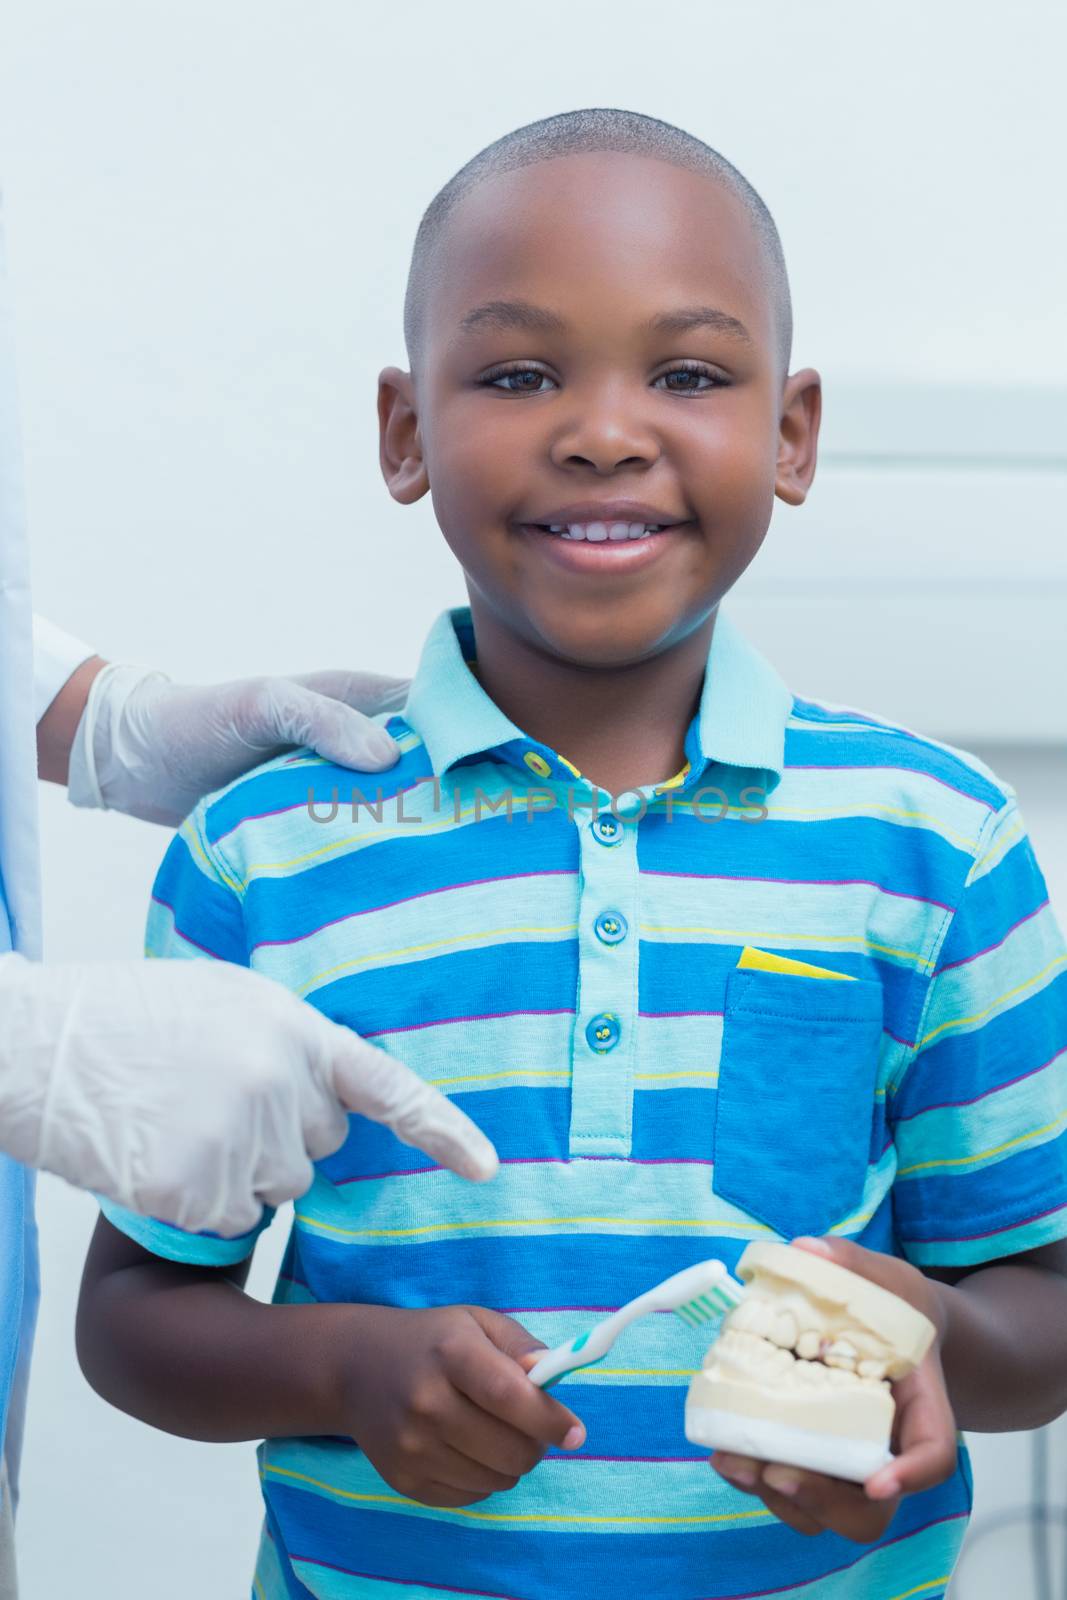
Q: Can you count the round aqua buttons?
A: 3